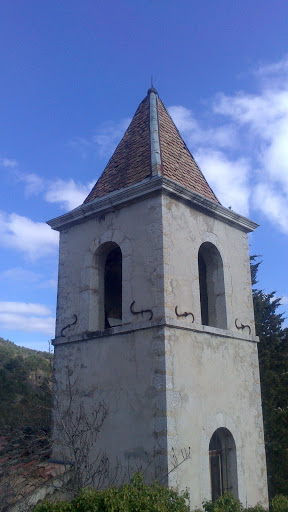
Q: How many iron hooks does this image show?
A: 4